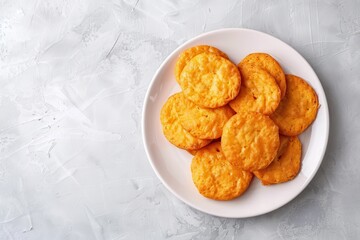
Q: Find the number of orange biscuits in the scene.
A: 10